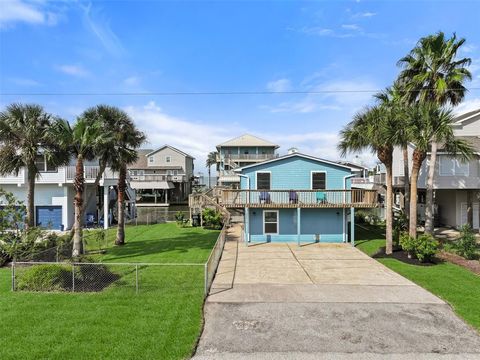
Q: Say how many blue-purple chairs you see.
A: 2